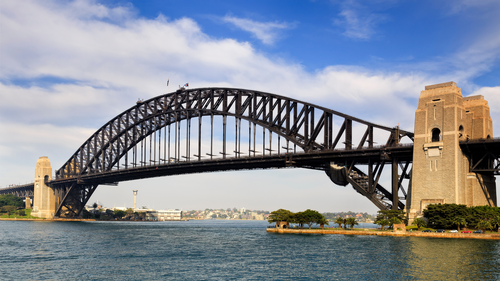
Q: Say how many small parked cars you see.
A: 5